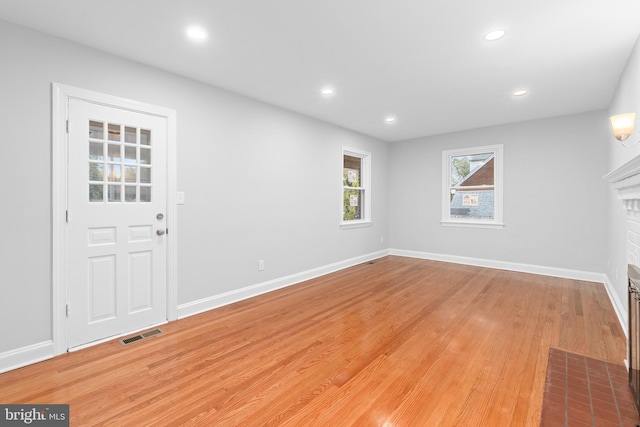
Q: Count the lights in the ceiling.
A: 5